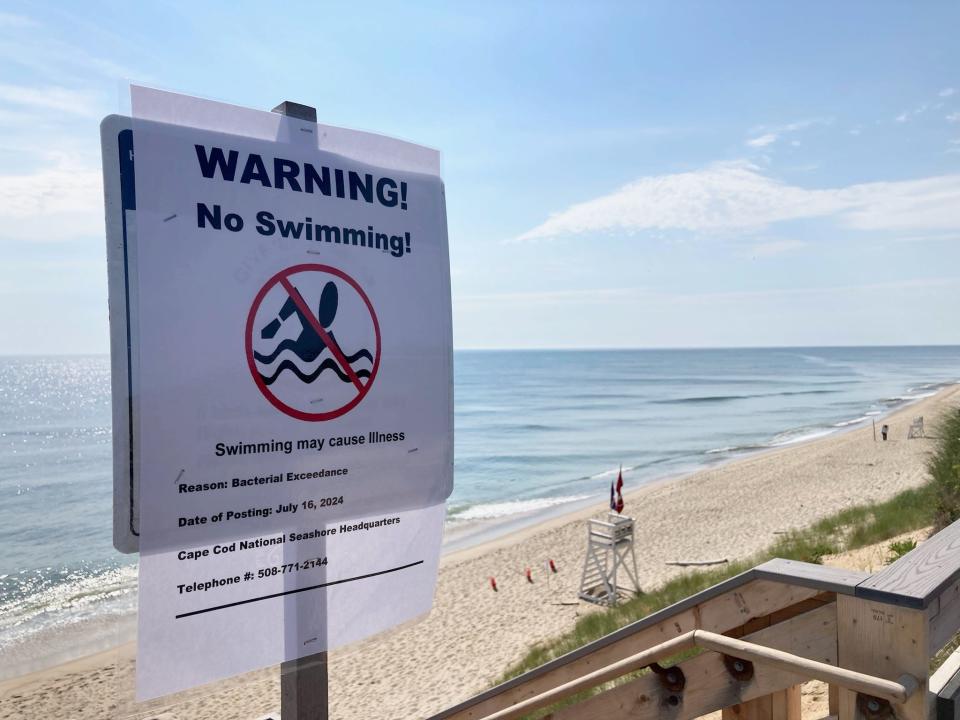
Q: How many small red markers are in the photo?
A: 3